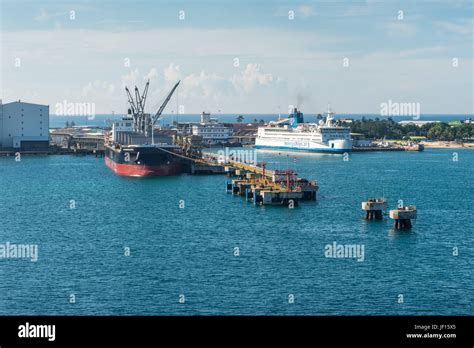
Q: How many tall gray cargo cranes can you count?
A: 4